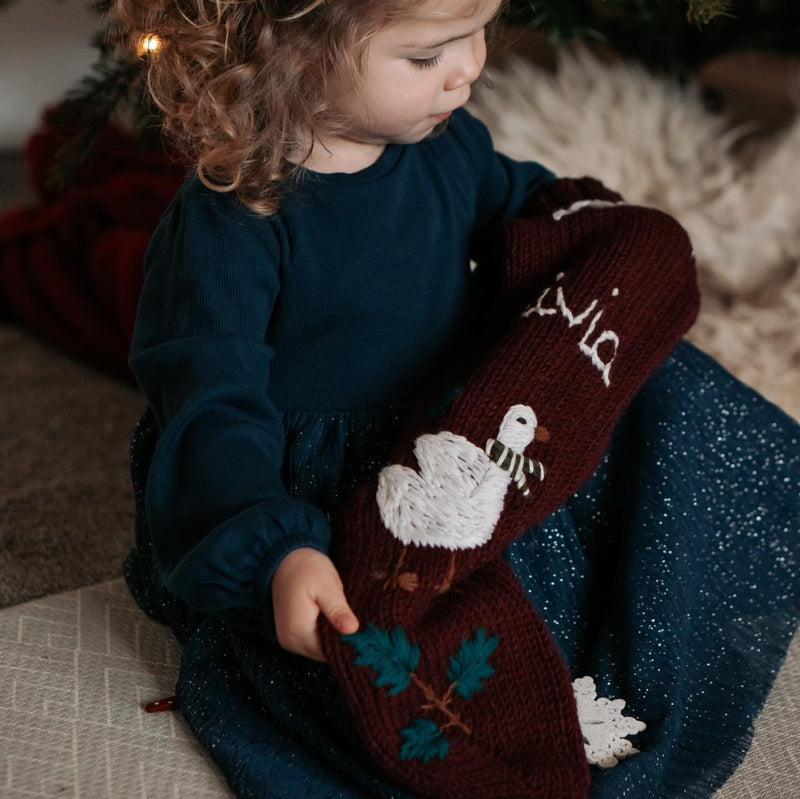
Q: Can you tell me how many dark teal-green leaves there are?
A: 3